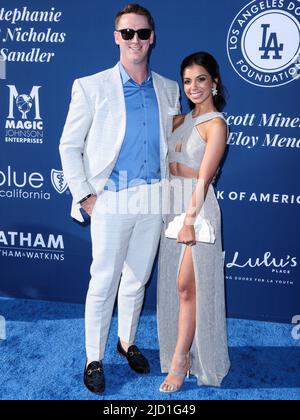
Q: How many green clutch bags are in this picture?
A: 0